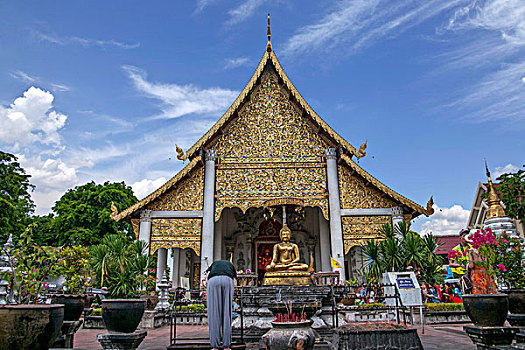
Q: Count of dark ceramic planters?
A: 5